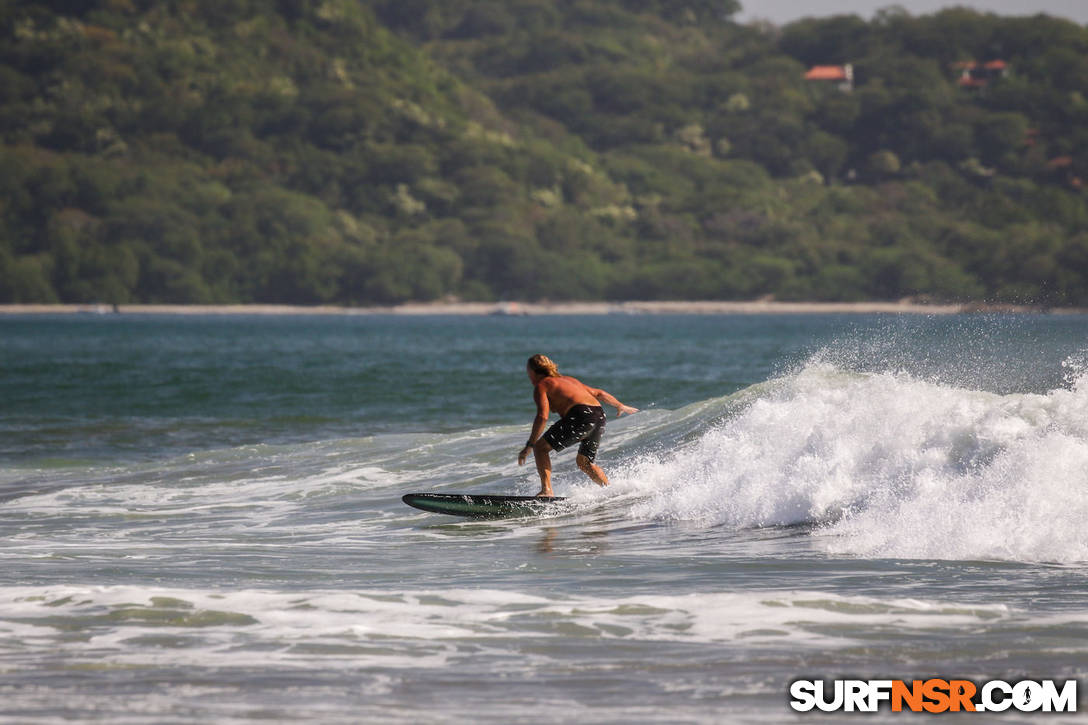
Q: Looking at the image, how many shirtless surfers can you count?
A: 1